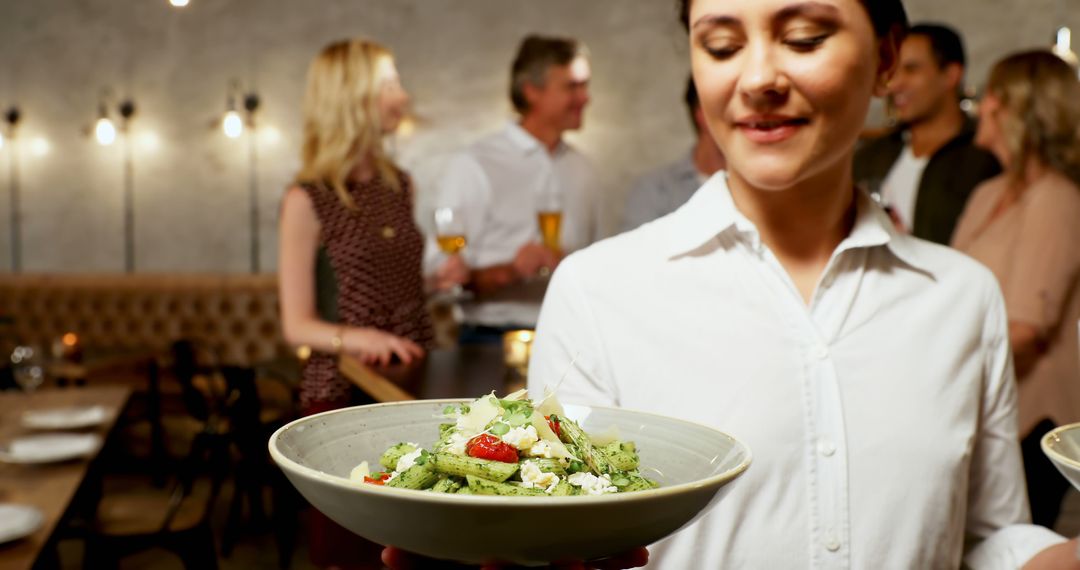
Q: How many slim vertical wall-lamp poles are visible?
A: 3